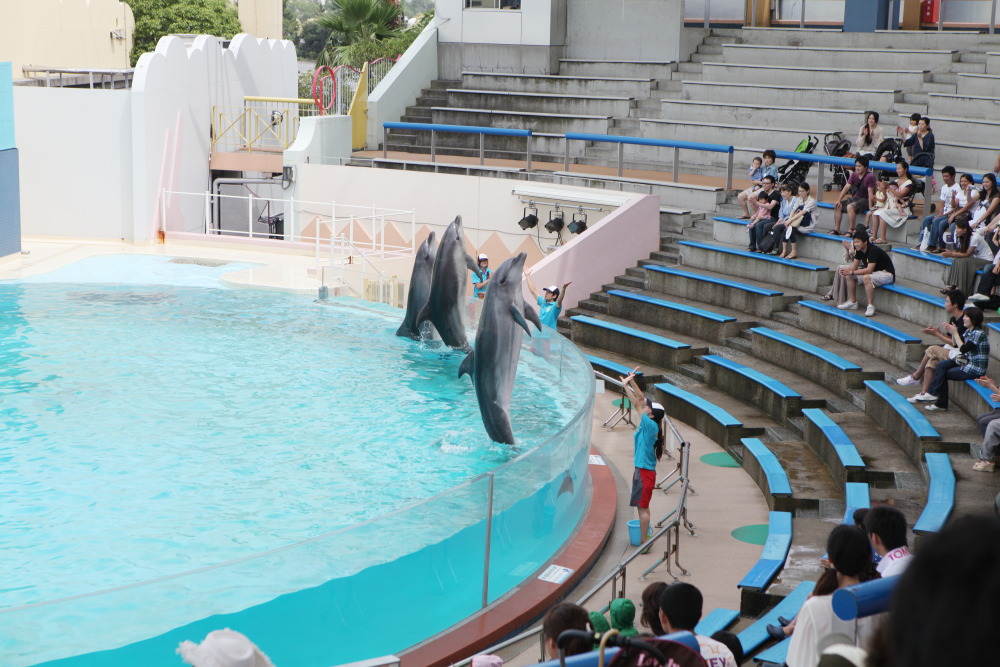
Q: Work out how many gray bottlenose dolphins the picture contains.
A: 3